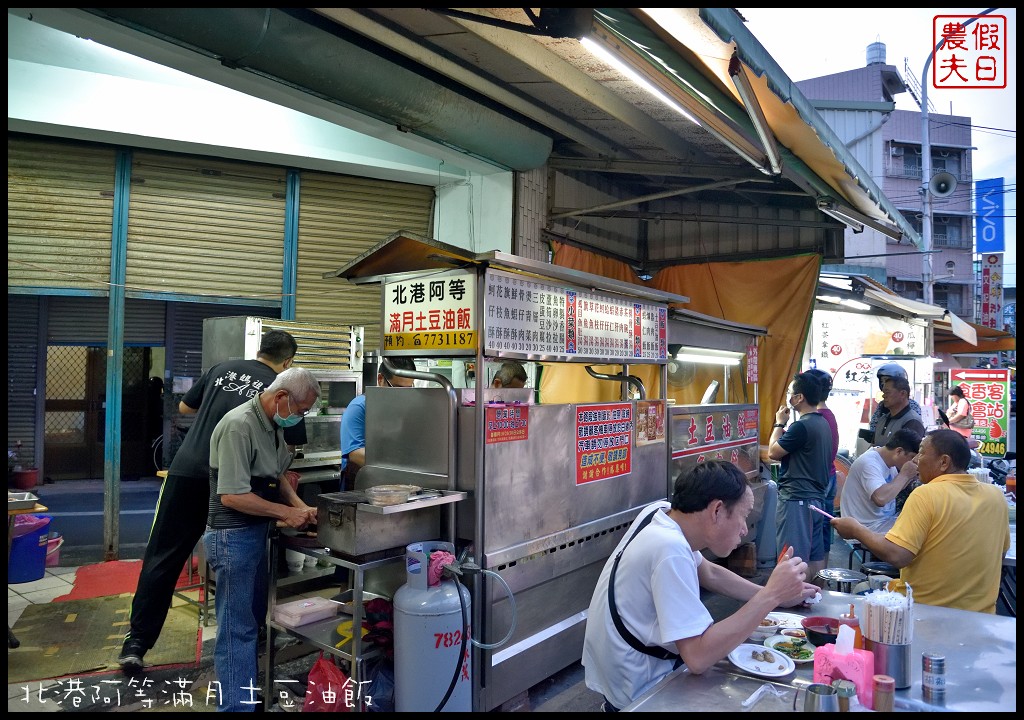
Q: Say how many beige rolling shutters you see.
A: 3